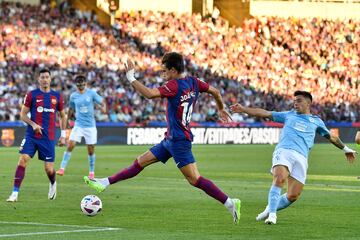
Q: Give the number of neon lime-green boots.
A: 2